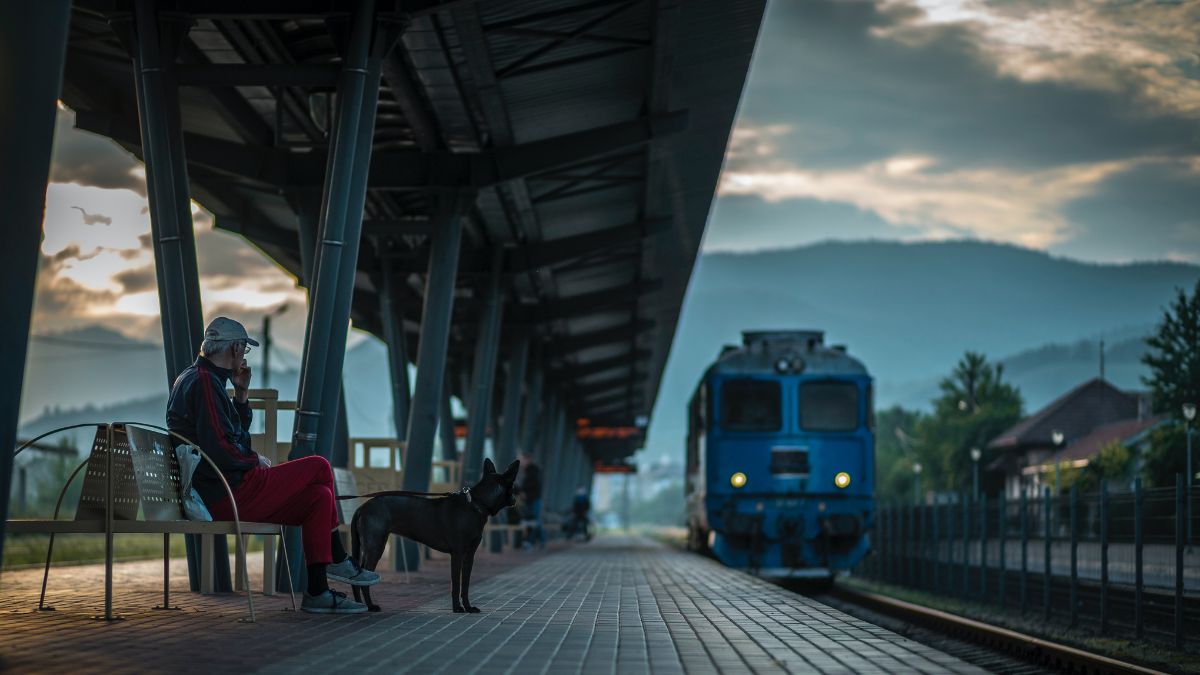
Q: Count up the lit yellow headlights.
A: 2